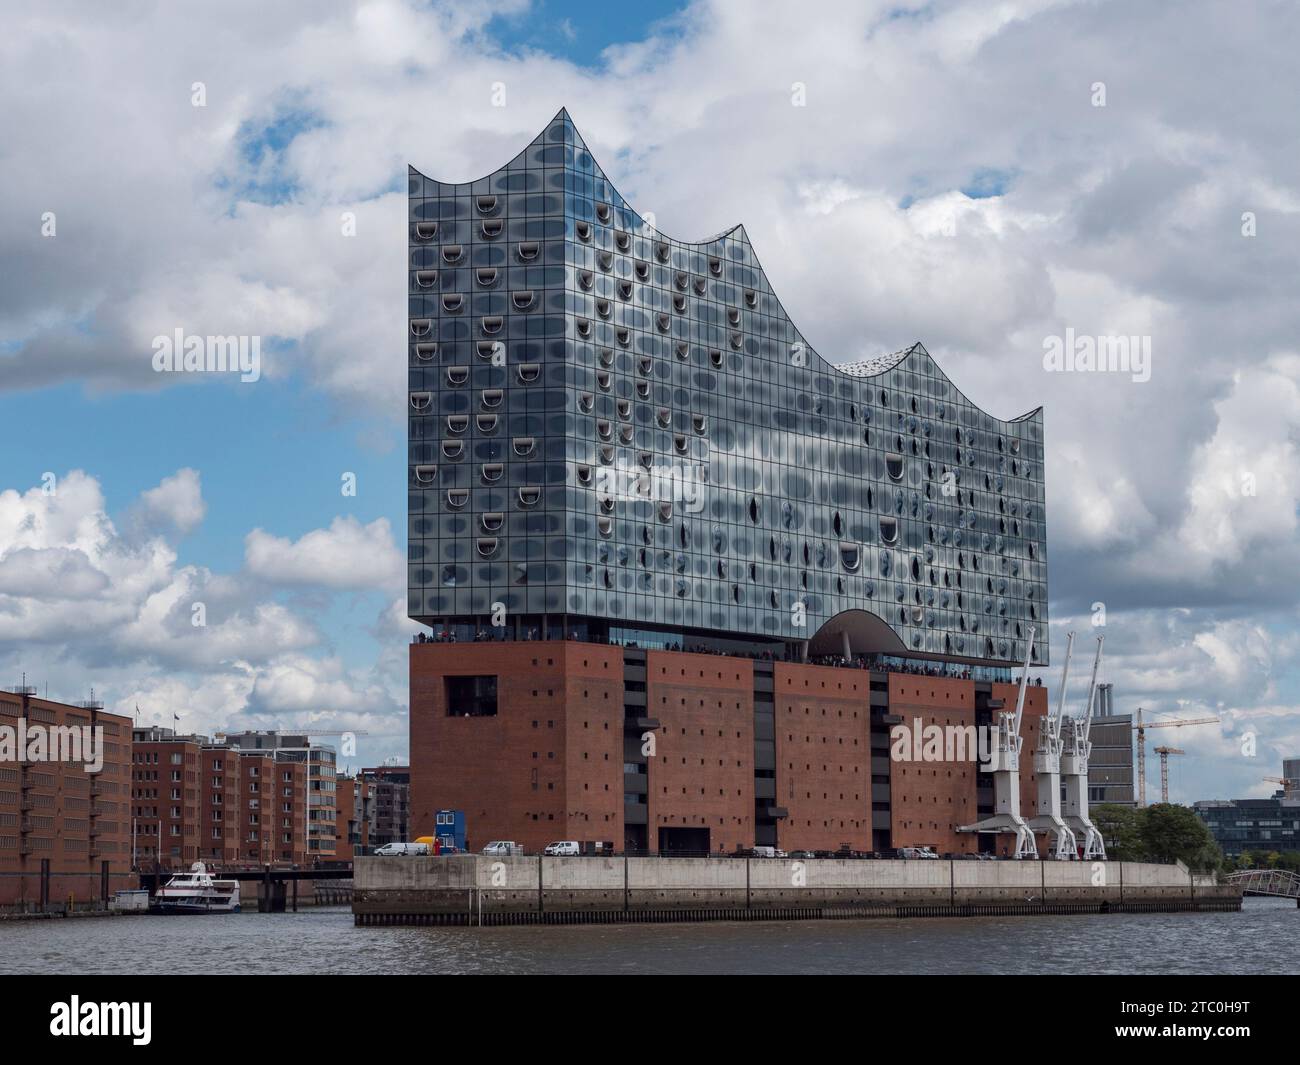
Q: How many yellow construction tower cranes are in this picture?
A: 3